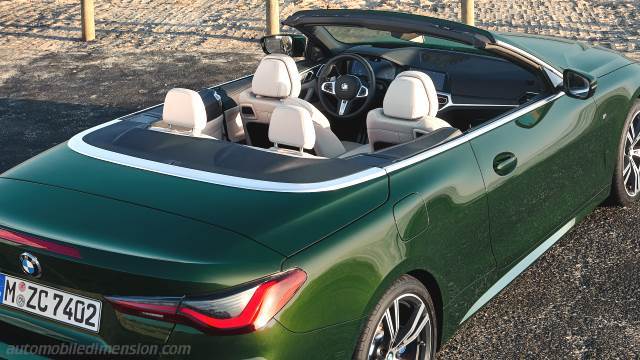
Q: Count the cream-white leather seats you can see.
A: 4